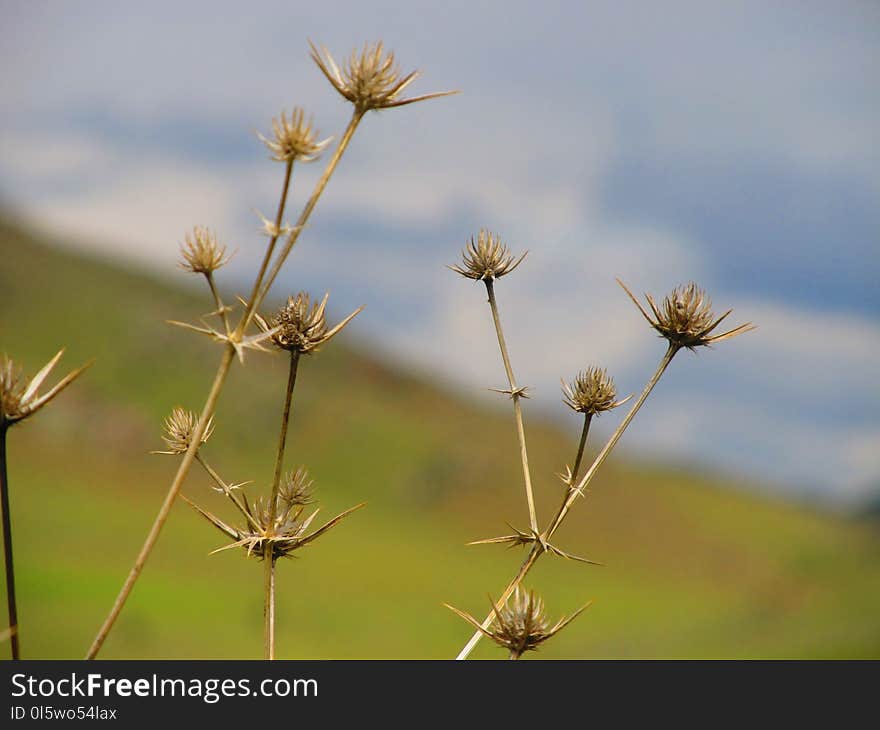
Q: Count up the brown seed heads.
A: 12